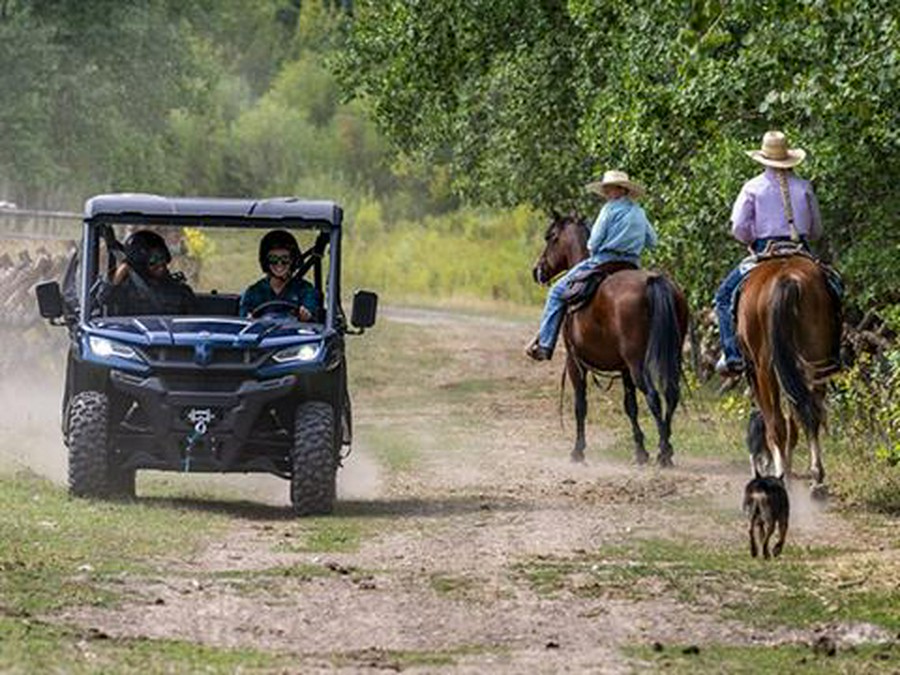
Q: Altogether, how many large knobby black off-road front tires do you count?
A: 2